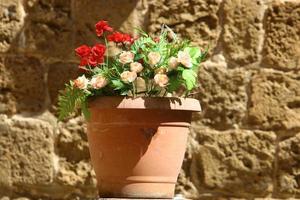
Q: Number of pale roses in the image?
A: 9